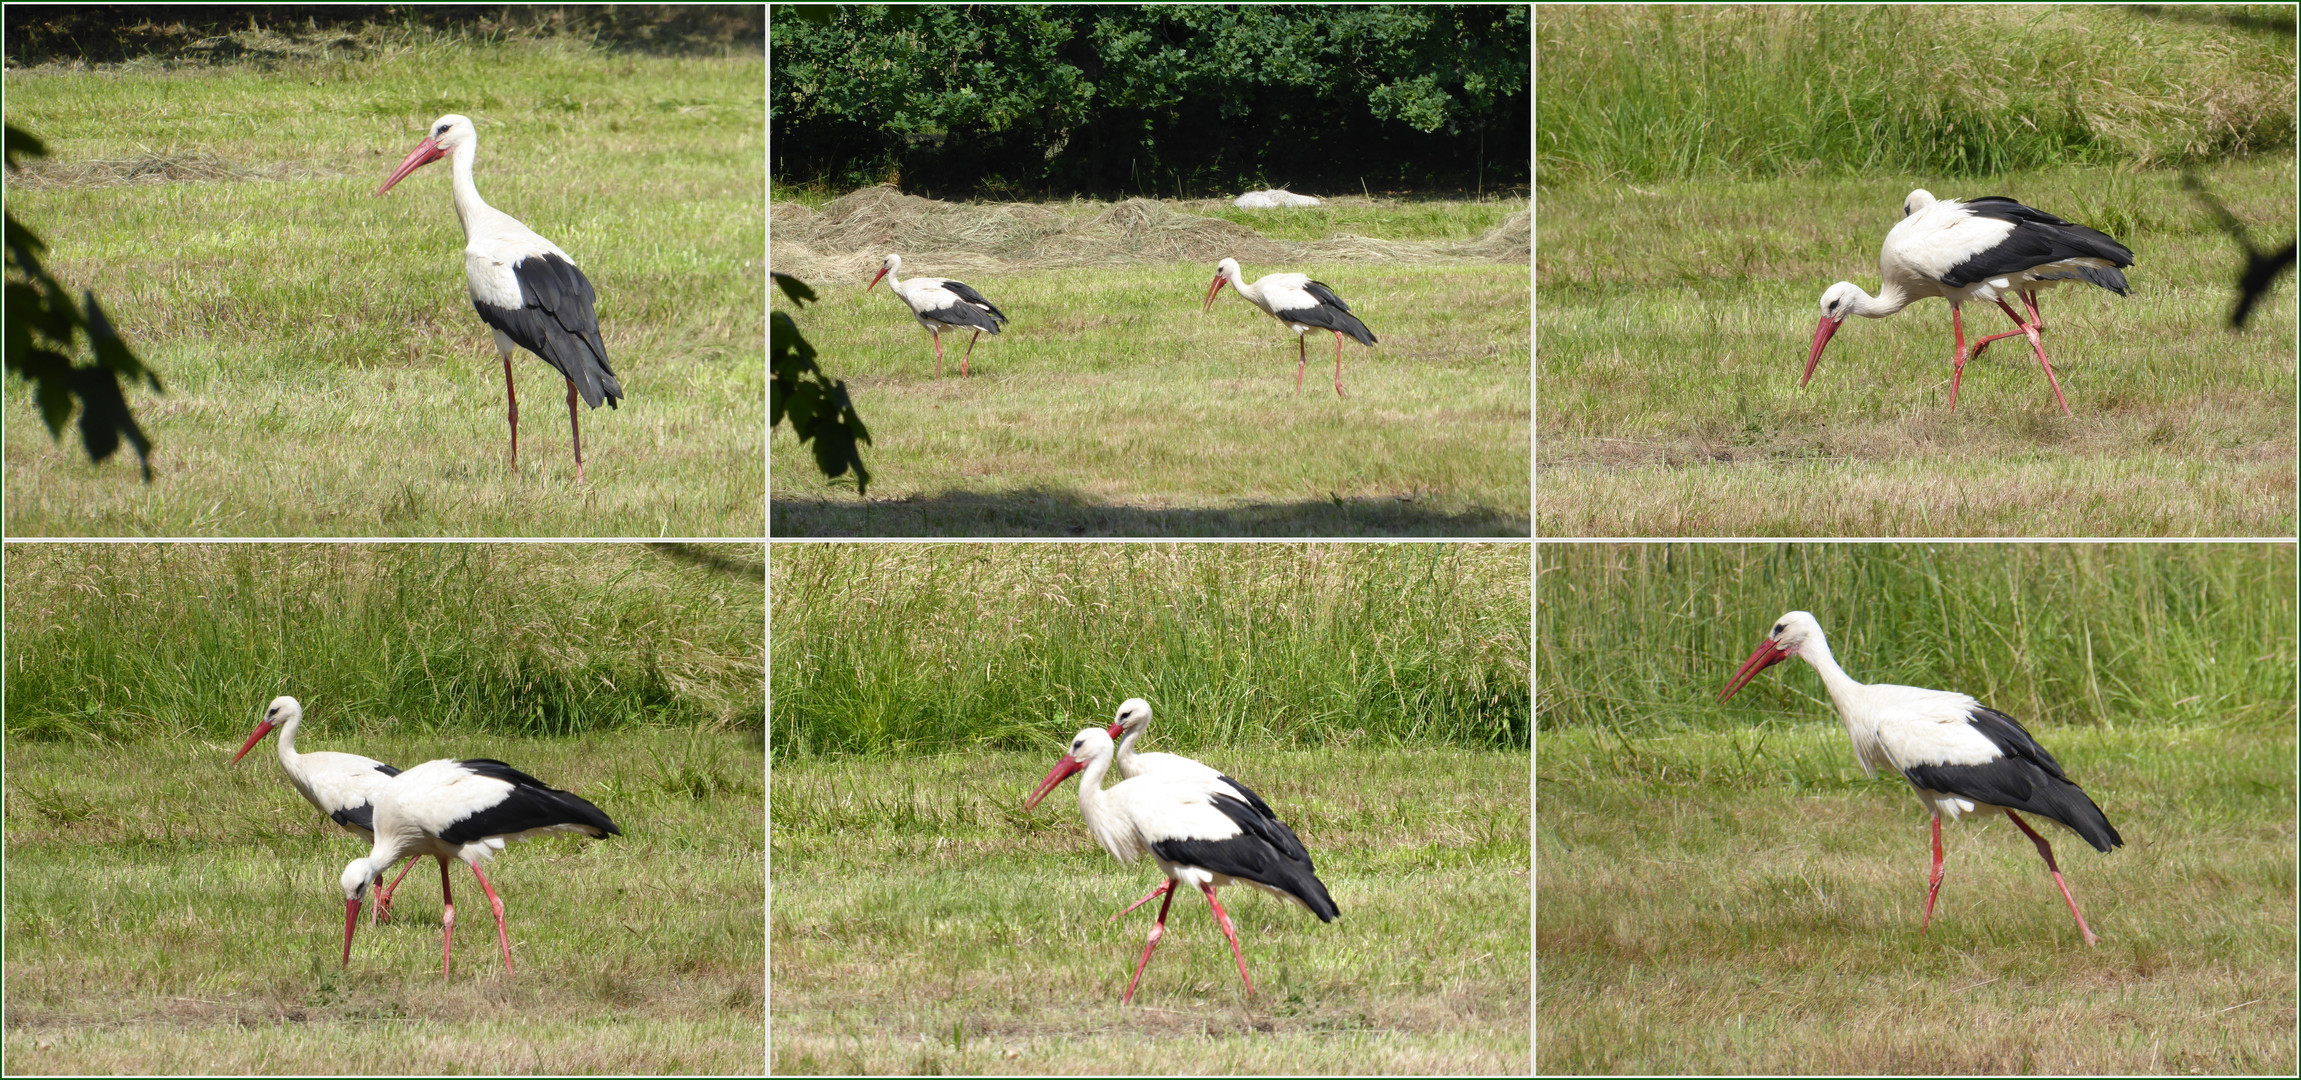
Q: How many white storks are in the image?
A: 10